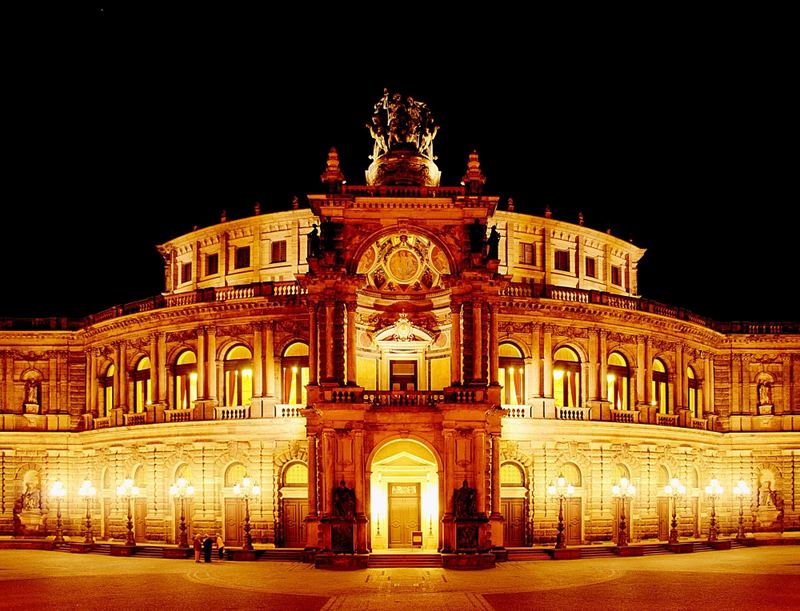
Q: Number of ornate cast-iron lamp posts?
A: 10